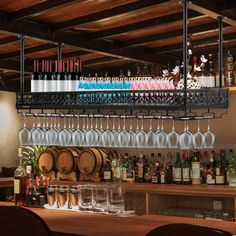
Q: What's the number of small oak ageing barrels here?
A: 3